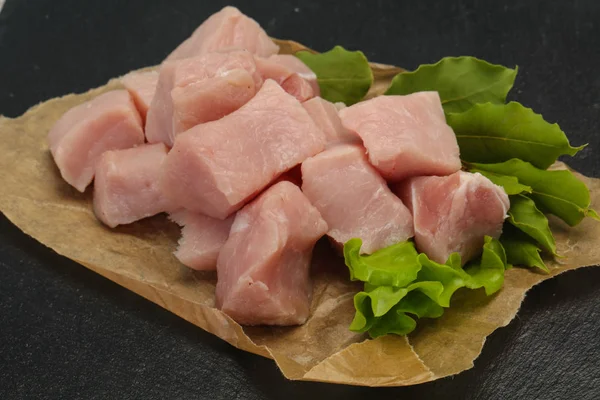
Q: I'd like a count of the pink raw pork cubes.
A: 13